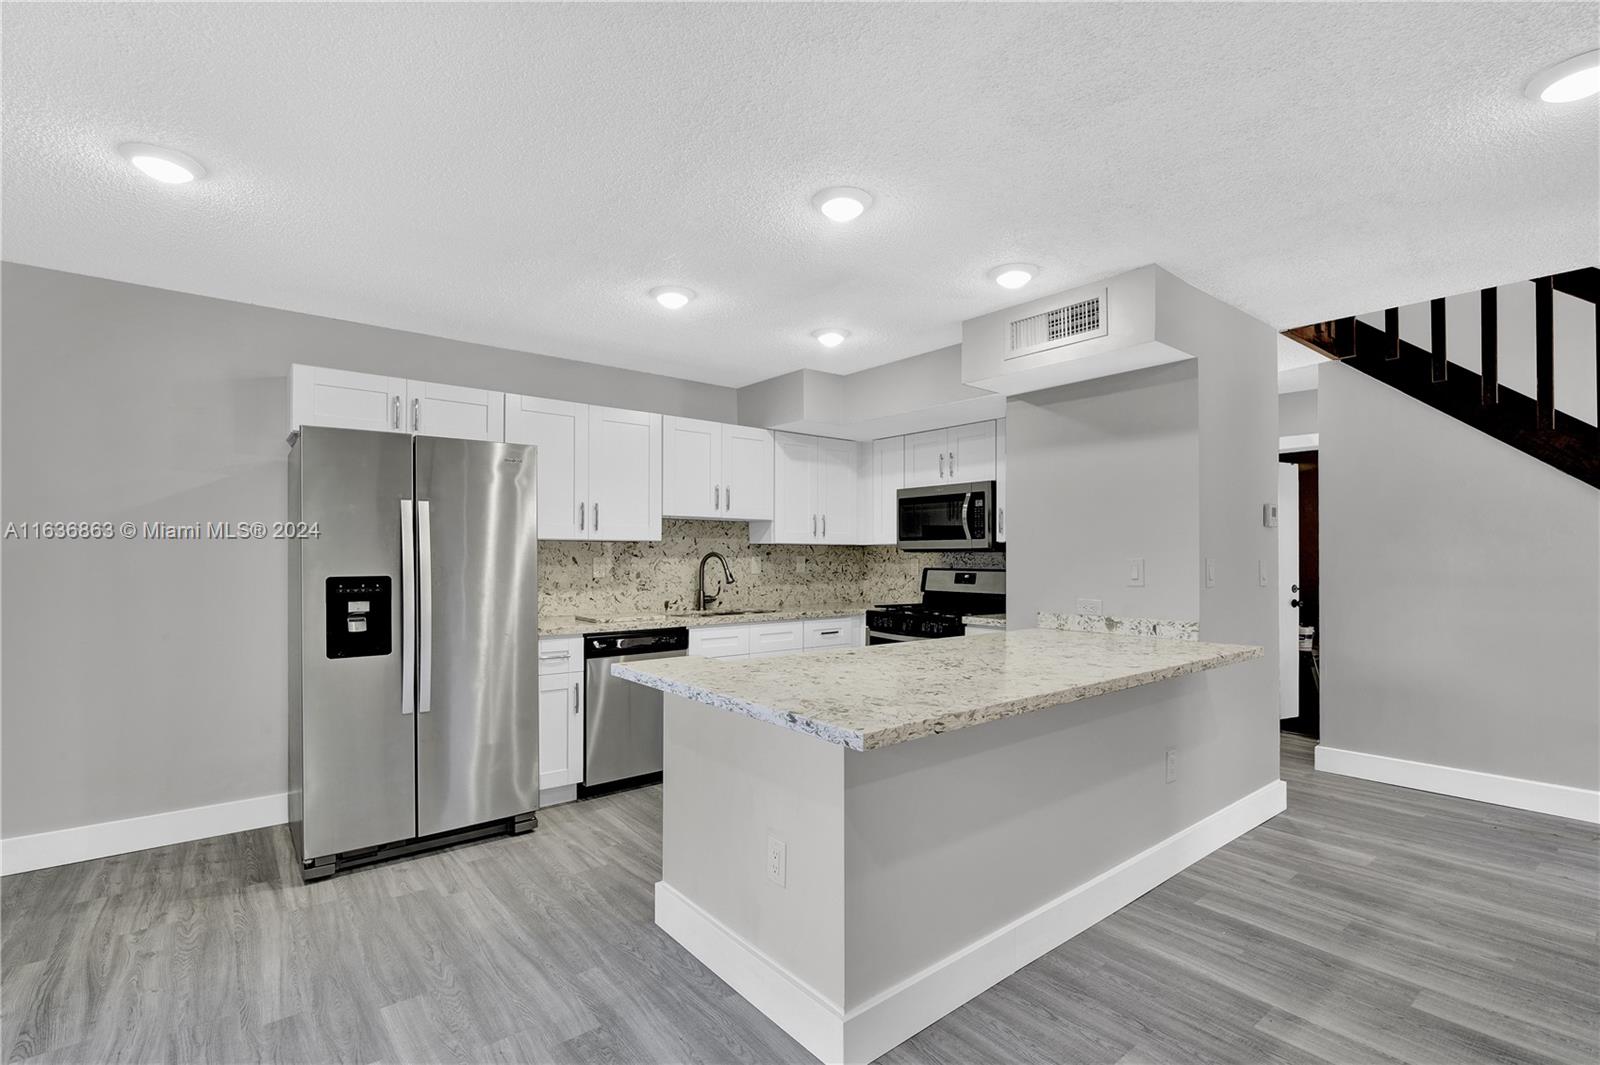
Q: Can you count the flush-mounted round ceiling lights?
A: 6